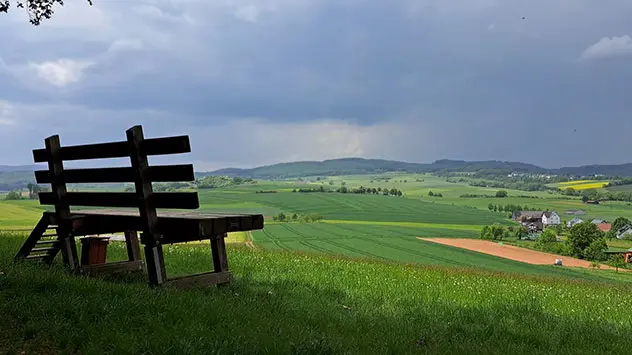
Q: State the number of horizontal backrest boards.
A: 3